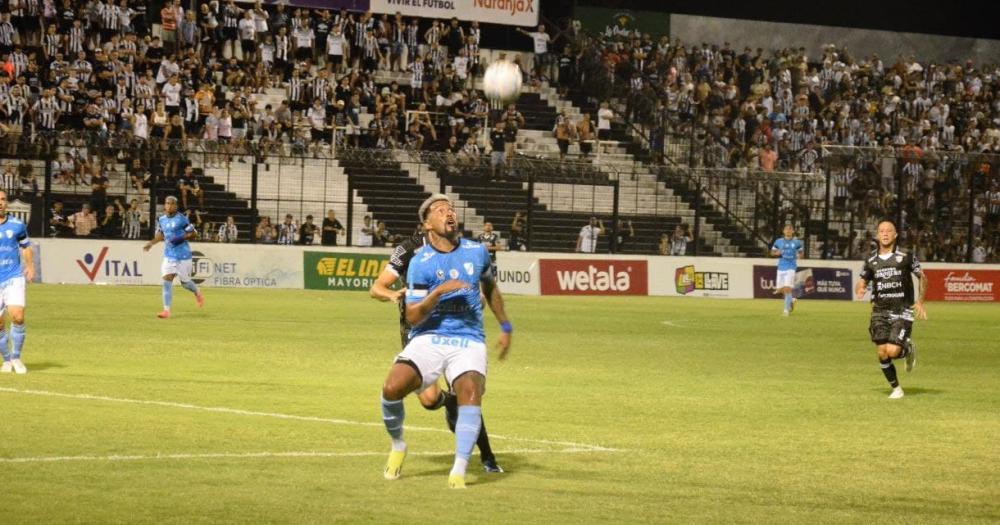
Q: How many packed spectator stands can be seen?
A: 2